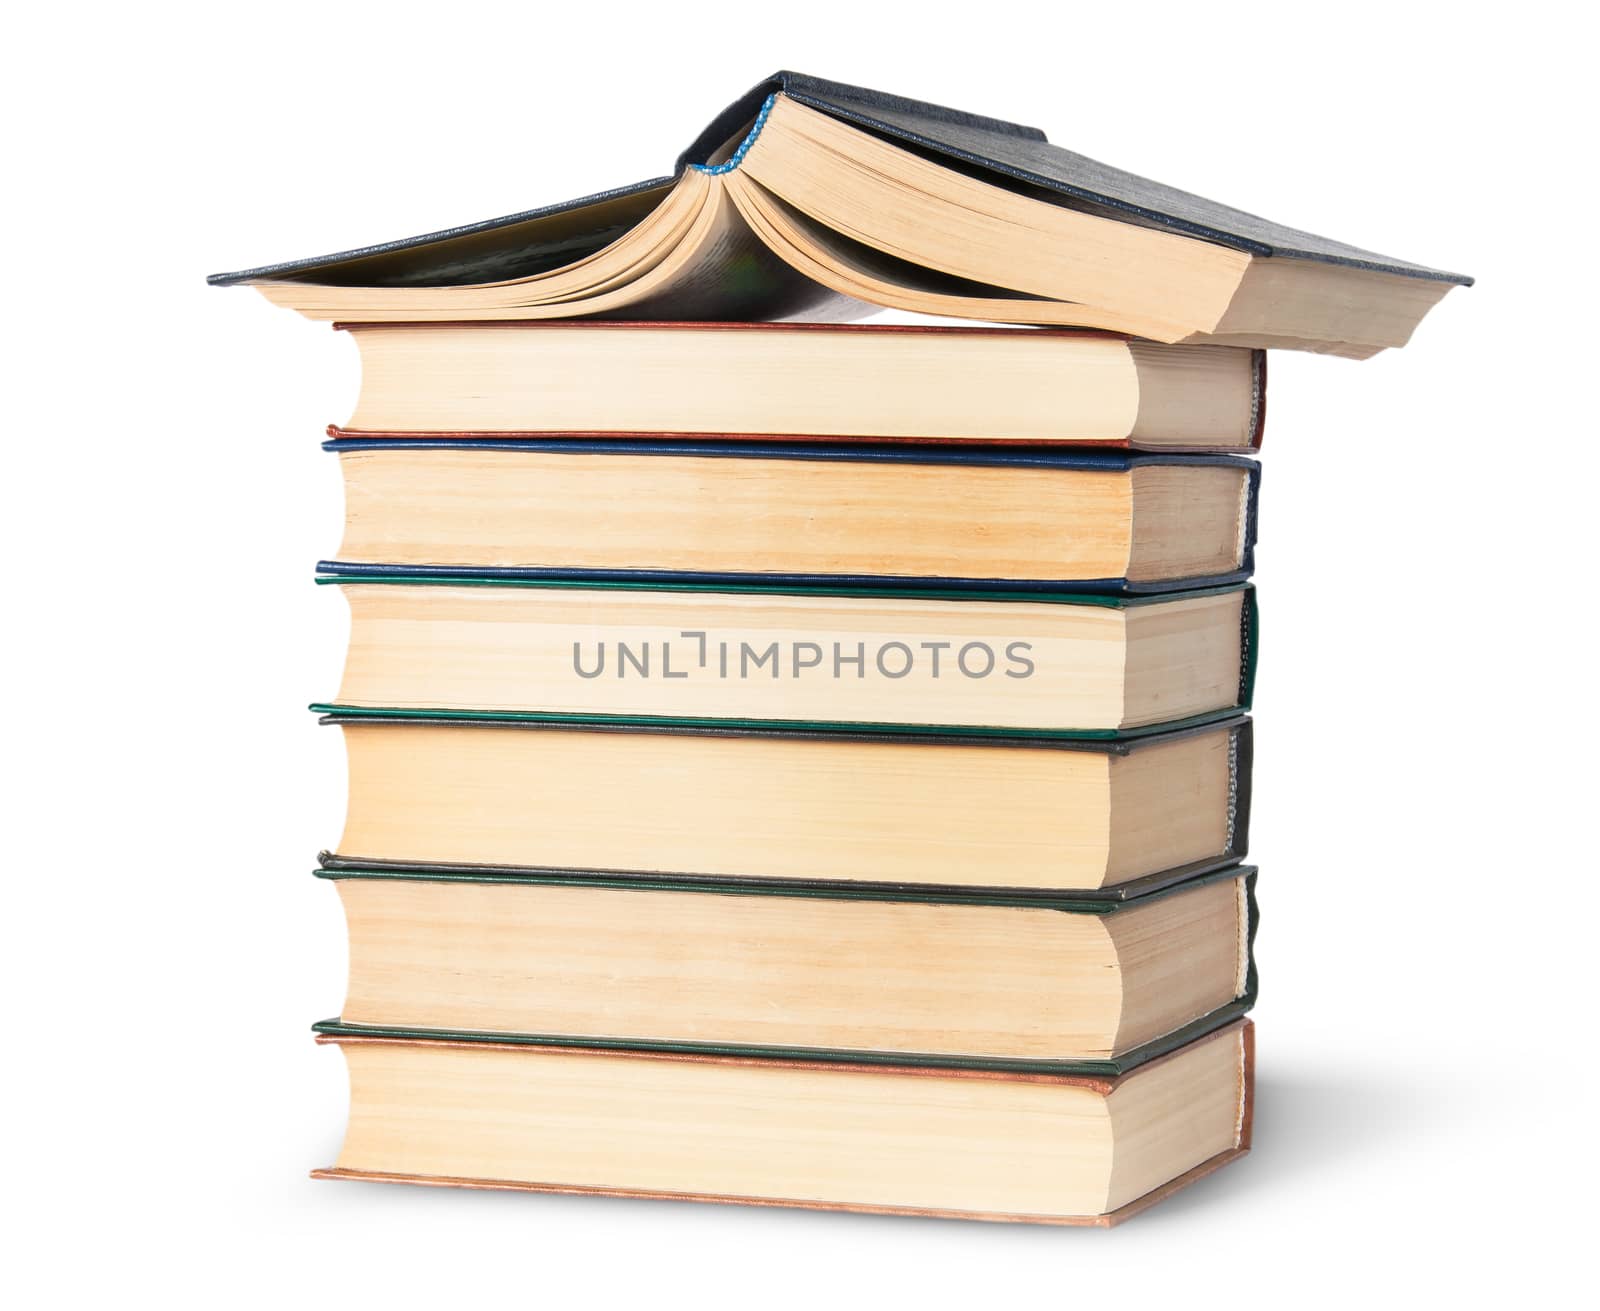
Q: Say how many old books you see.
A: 7